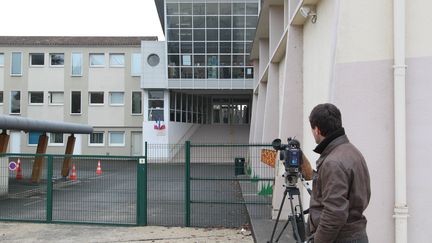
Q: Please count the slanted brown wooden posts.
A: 3